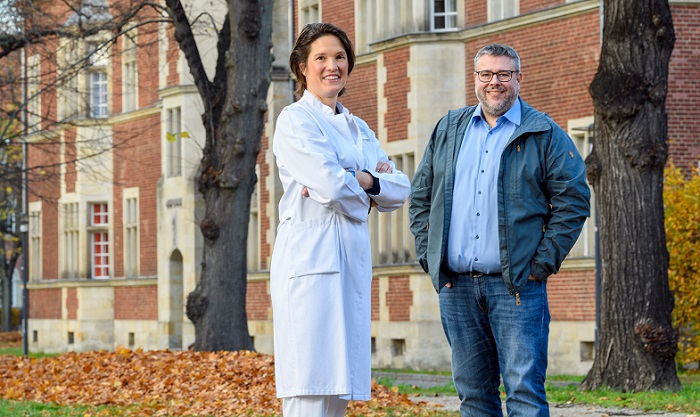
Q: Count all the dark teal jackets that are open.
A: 1